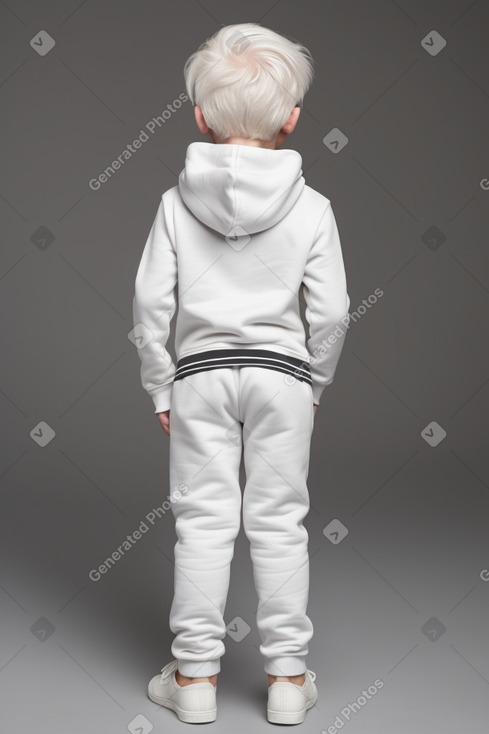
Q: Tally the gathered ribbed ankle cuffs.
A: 2